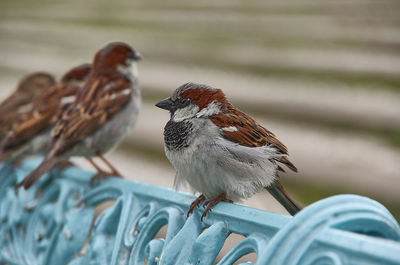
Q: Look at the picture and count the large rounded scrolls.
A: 1